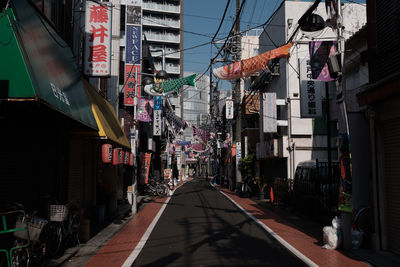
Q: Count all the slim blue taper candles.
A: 0